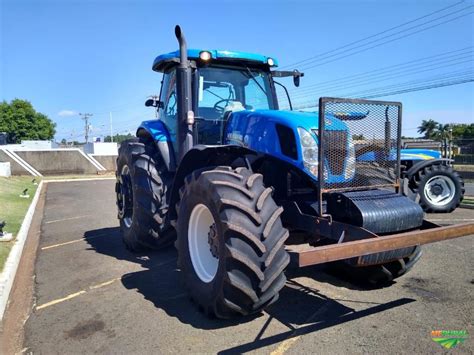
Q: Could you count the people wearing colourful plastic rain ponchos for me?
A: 0